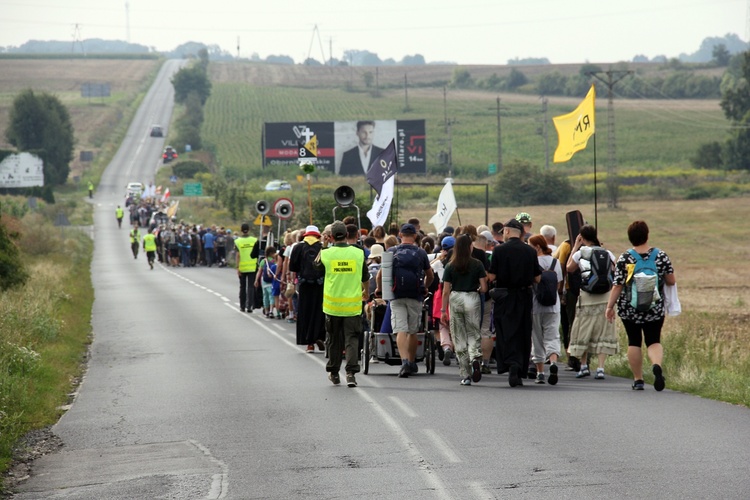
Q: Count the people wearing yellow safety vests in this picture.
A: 6